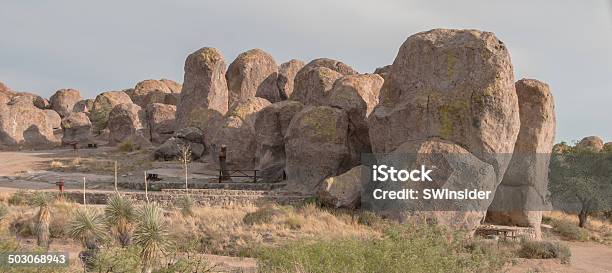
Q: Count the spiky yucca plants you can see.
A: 5